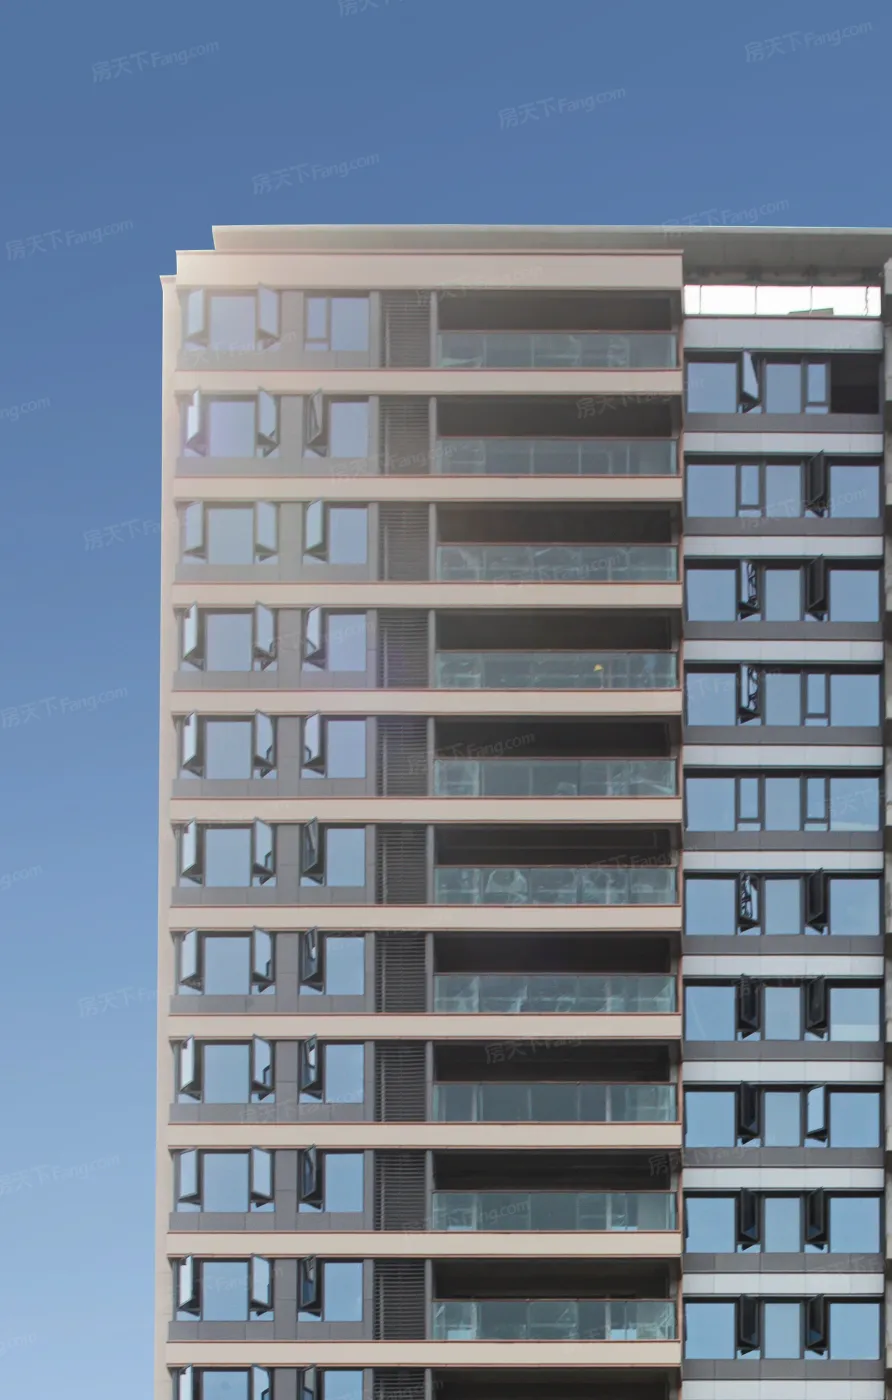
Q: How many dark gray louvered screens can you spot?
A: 11